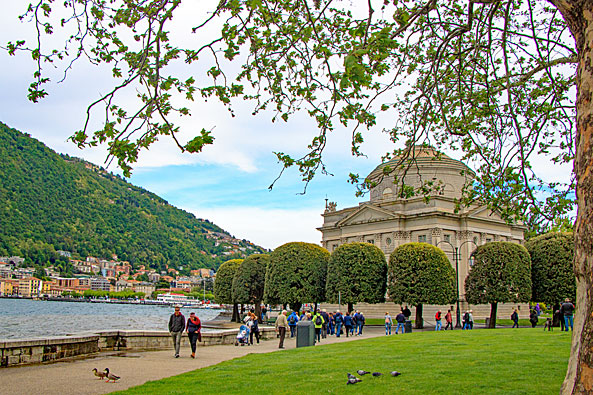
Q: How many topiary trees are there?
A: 7